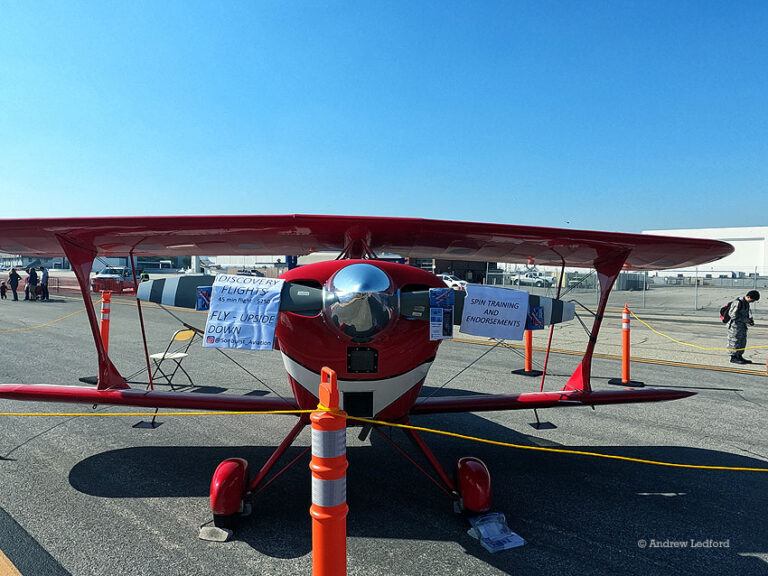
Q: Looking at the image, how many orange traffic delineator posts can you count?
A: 4